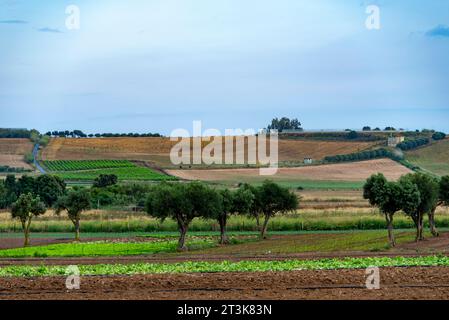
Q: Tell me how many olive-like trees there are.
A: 8